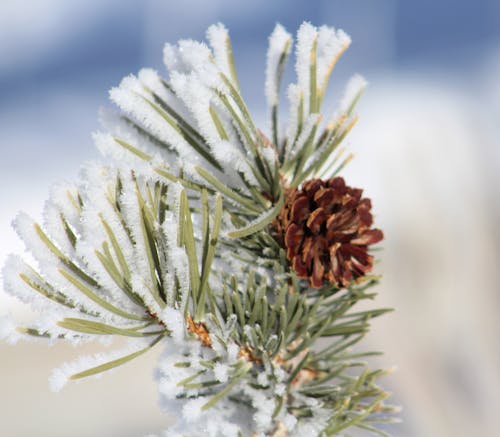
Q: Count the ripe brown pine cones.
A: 1